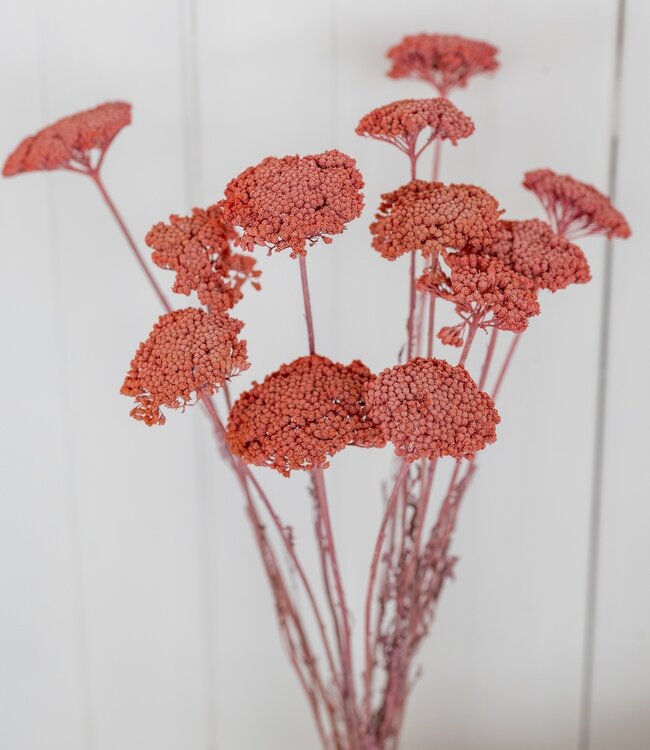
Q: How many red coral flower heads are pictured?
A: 12